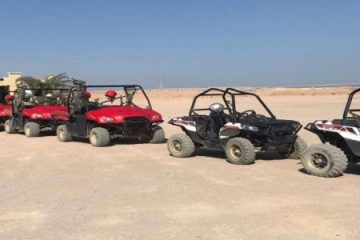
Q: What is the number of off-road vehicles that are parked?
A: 5